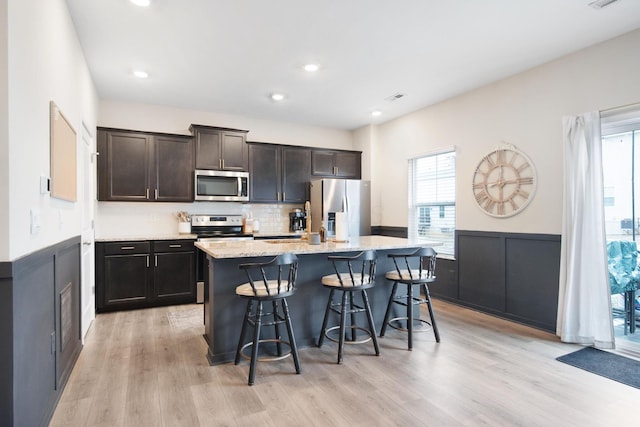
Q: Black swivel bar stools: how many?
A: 3